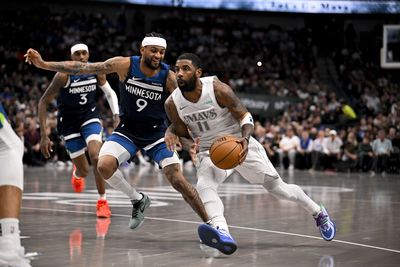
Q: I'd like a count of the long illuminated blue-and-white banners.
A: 1